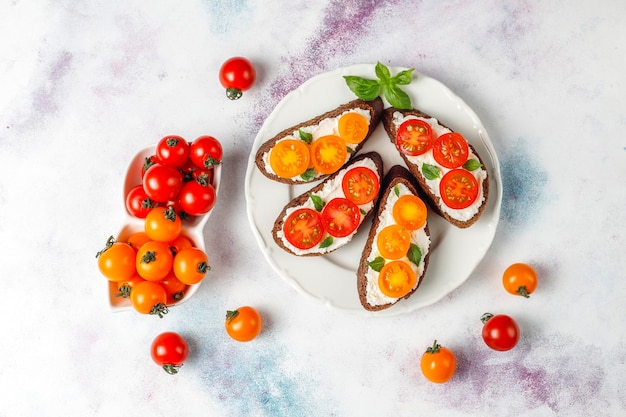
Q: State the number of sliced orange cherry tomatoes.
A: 6